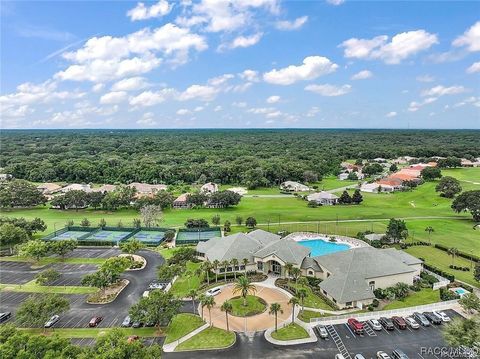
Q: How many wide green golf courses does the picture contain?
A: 1